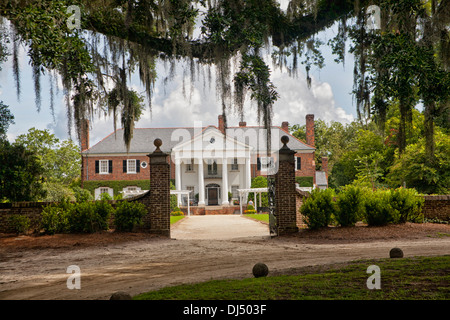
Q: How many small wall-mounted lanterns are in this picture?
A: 0